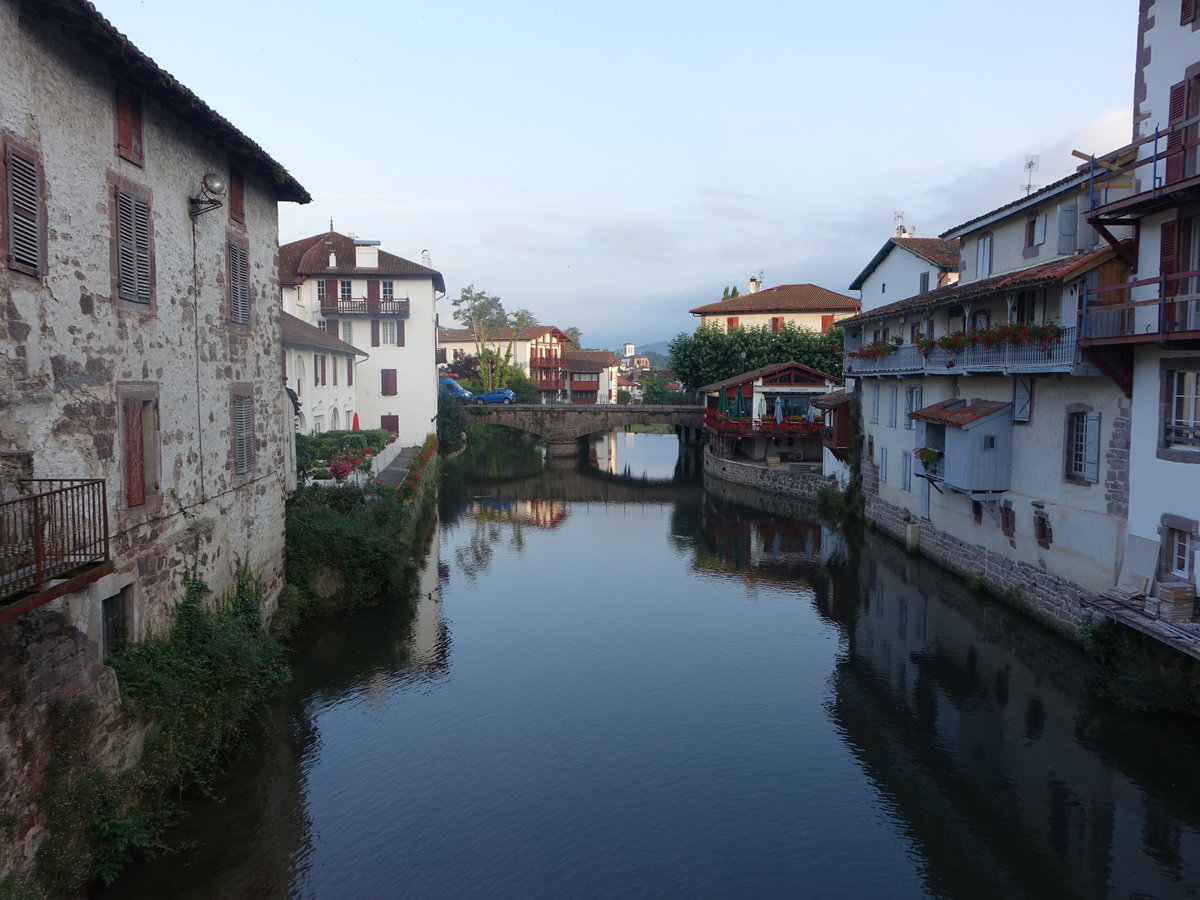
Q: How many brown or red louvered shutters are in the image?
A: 3